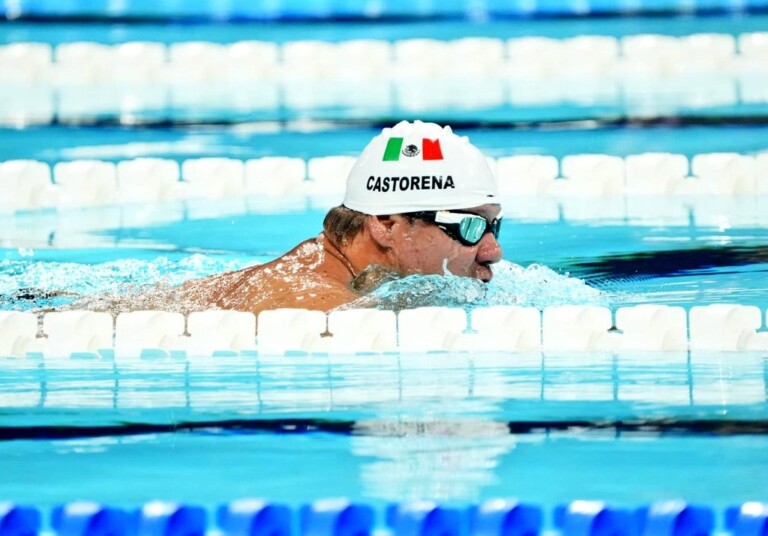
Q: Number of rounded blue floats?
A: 10